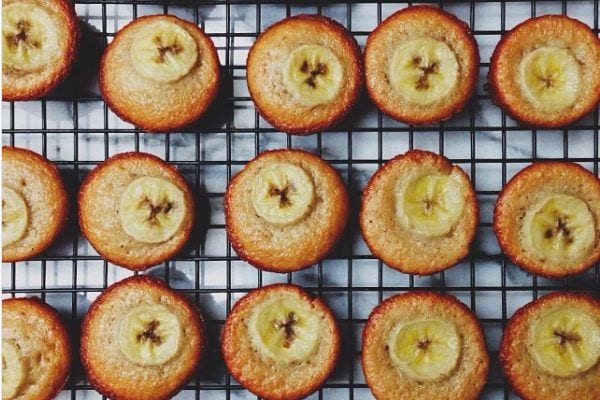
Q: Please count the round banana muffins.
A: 15